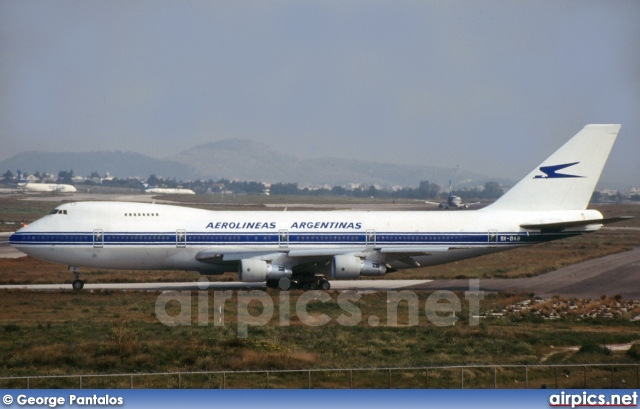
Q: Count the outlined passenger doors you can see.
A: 5